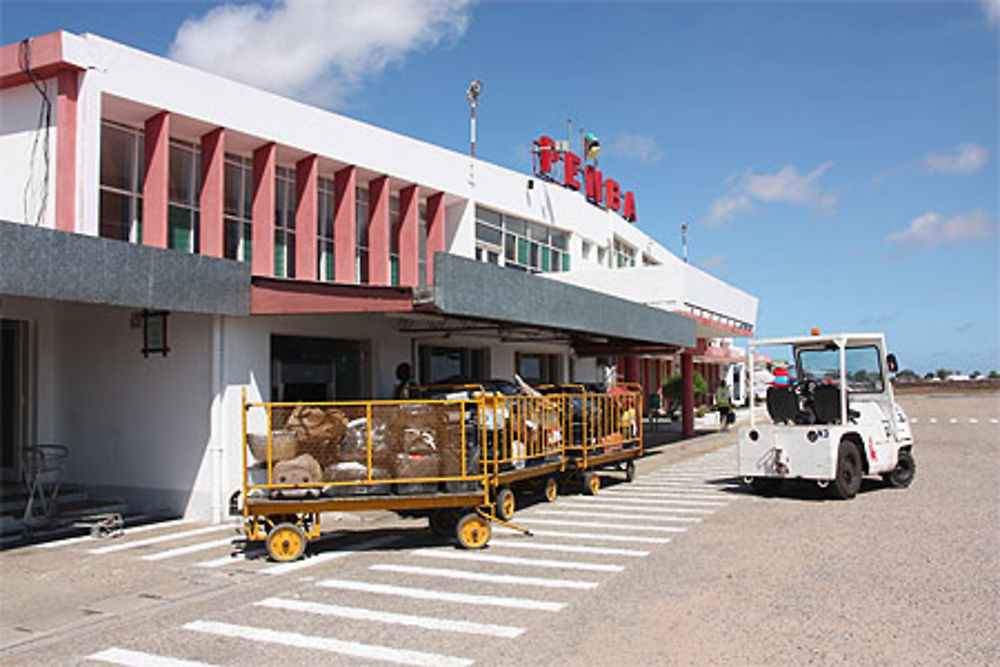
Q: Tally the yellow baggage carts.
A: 3